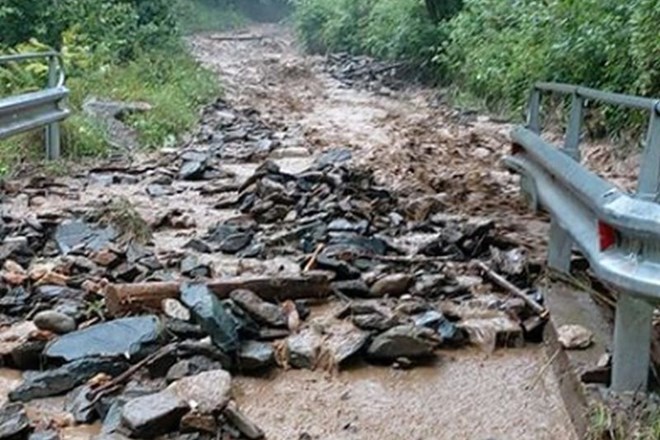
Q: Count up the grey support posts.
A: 4